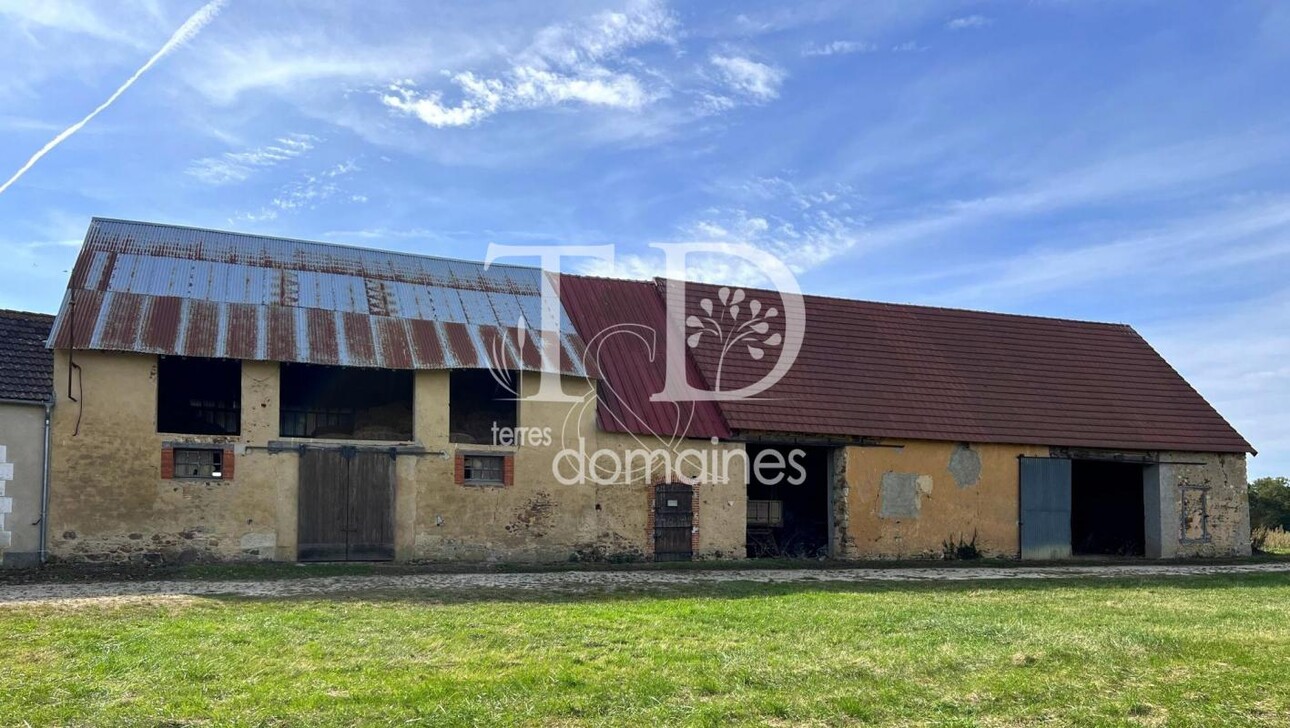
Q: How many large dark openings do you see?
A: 5